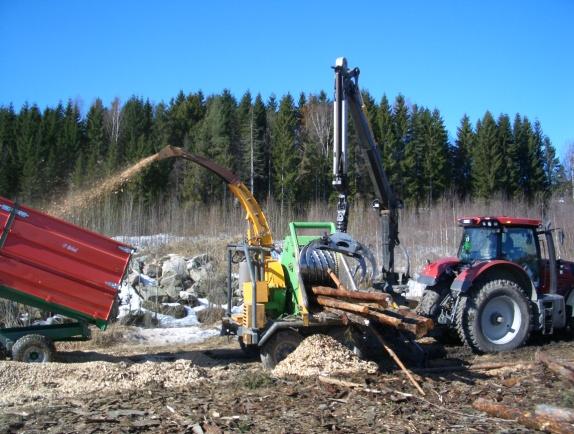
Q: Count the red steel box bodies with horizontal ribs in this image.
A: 1